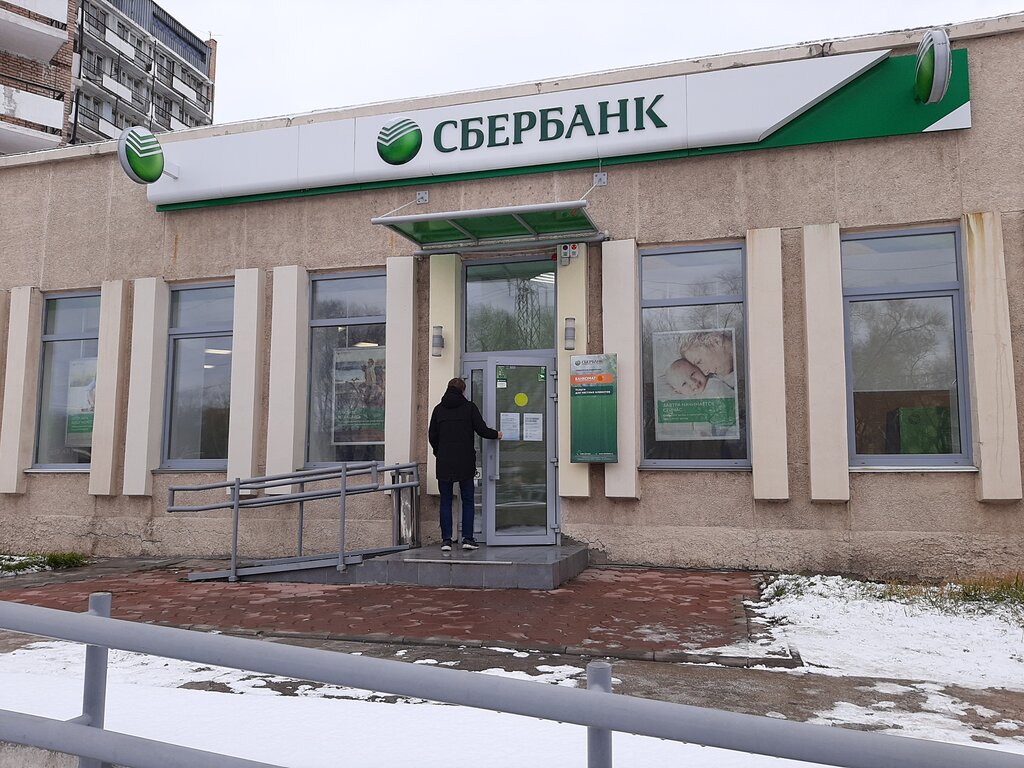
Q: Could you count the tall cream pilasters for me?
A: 12